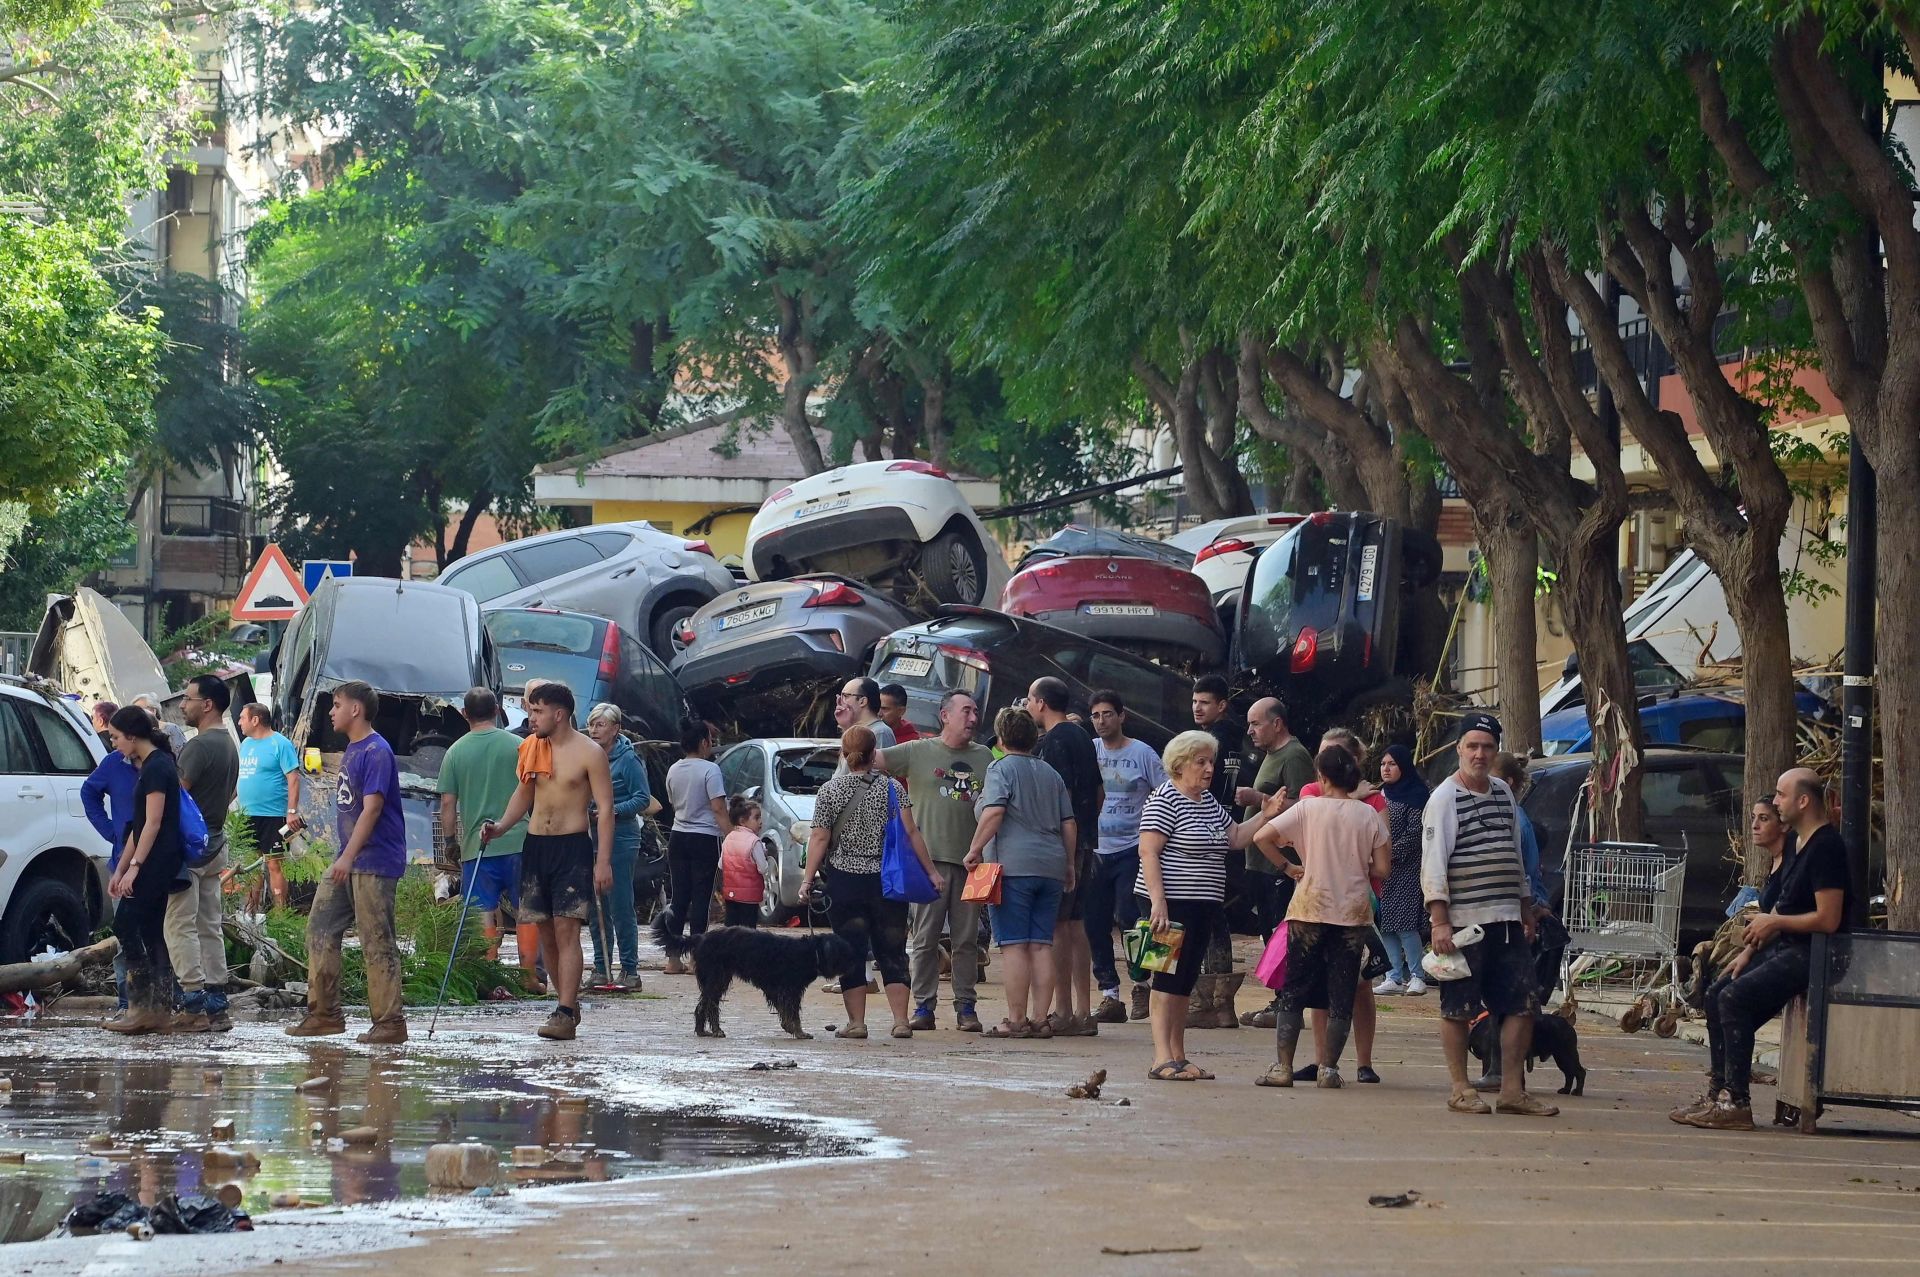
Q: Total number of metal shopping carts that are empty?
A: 1